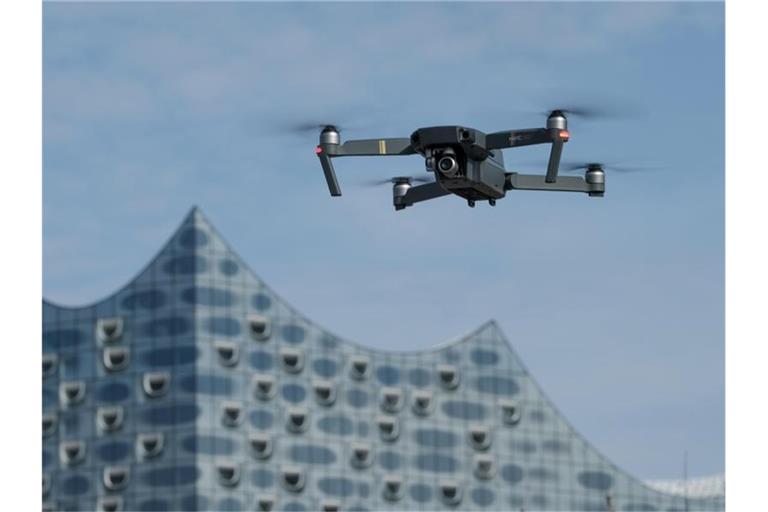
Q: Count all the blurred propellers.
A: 4